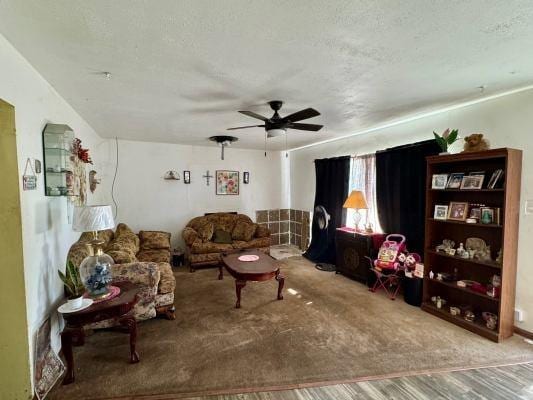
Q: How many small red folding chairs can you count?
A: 1